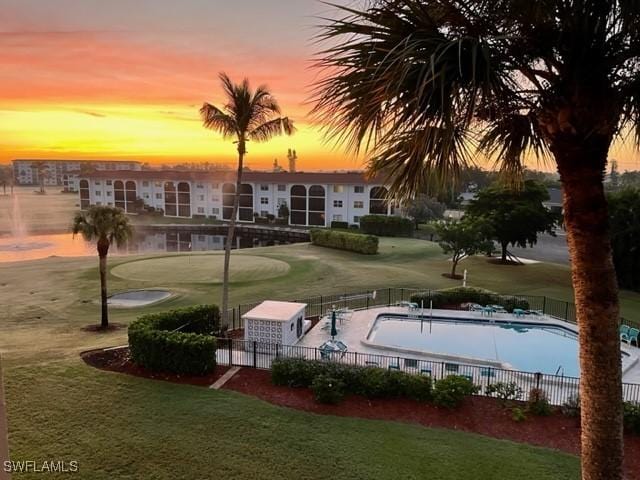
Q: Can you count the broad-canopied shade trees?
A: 2